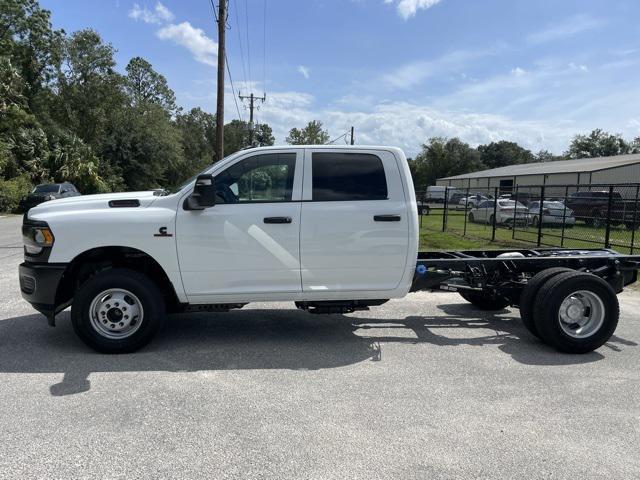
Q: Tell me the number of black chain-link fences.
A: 1